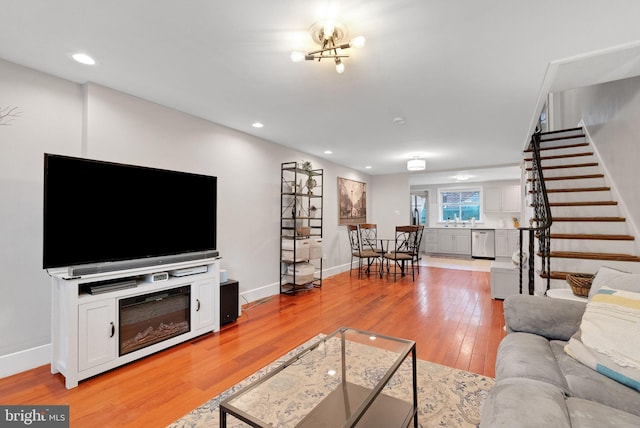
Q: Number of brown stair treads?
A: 12